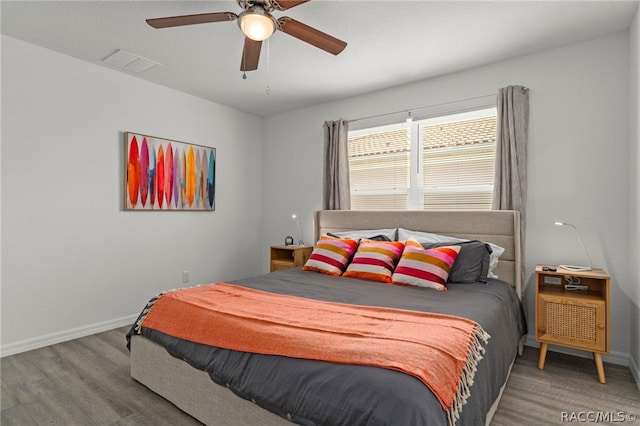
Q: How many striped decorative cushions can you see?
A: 3